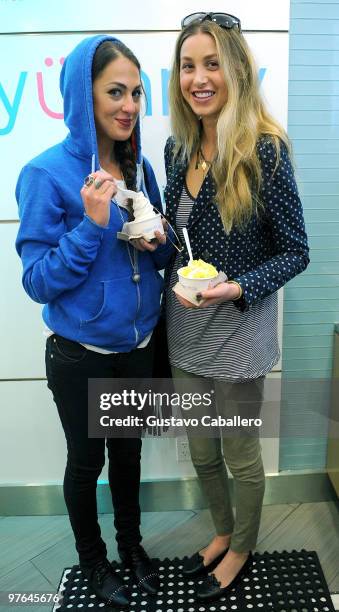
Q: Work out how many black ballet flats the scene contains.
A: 2